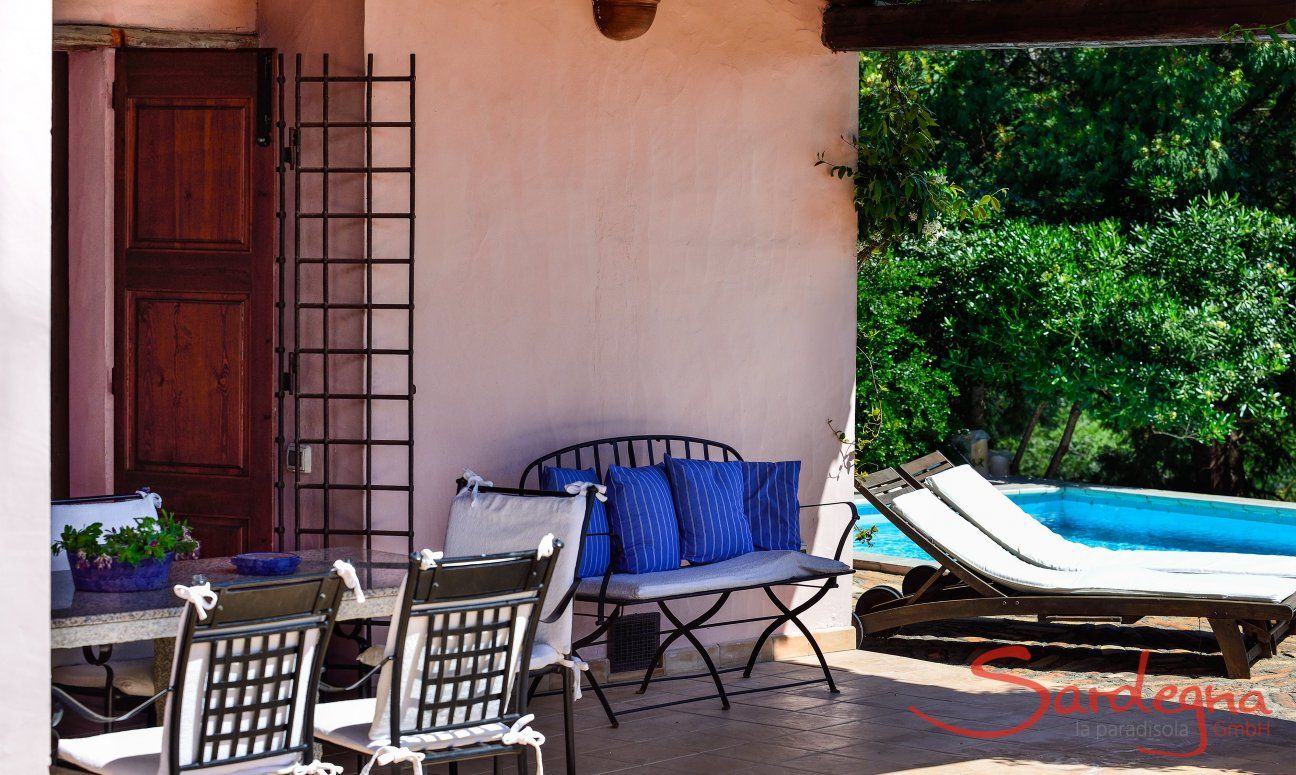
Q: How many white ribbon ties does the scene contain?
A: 11